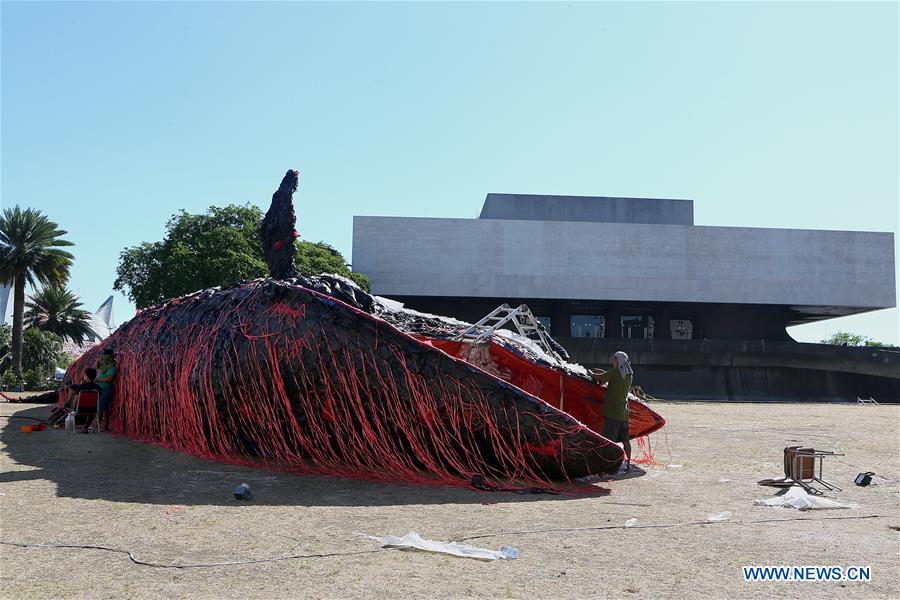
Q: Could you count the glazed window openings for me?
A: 4